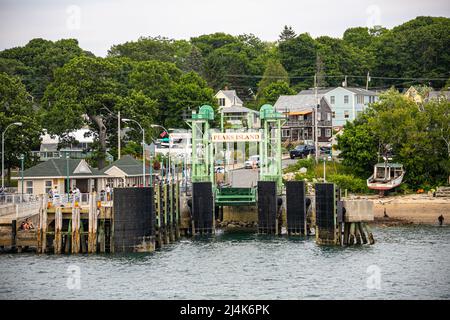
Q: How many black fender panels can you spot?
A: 5